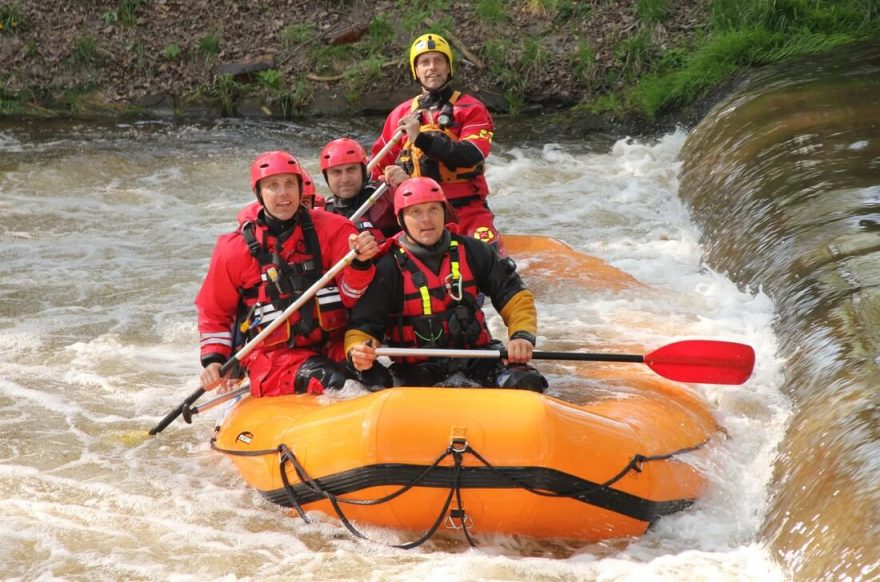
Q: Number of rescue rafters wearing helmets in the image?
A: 5